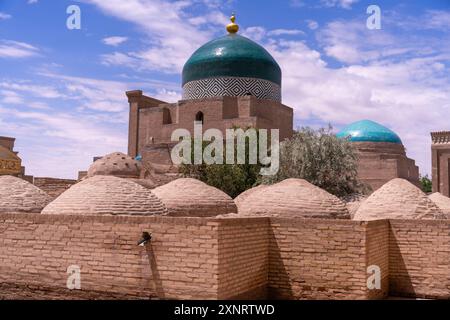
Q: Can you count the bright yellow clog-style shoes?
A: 0